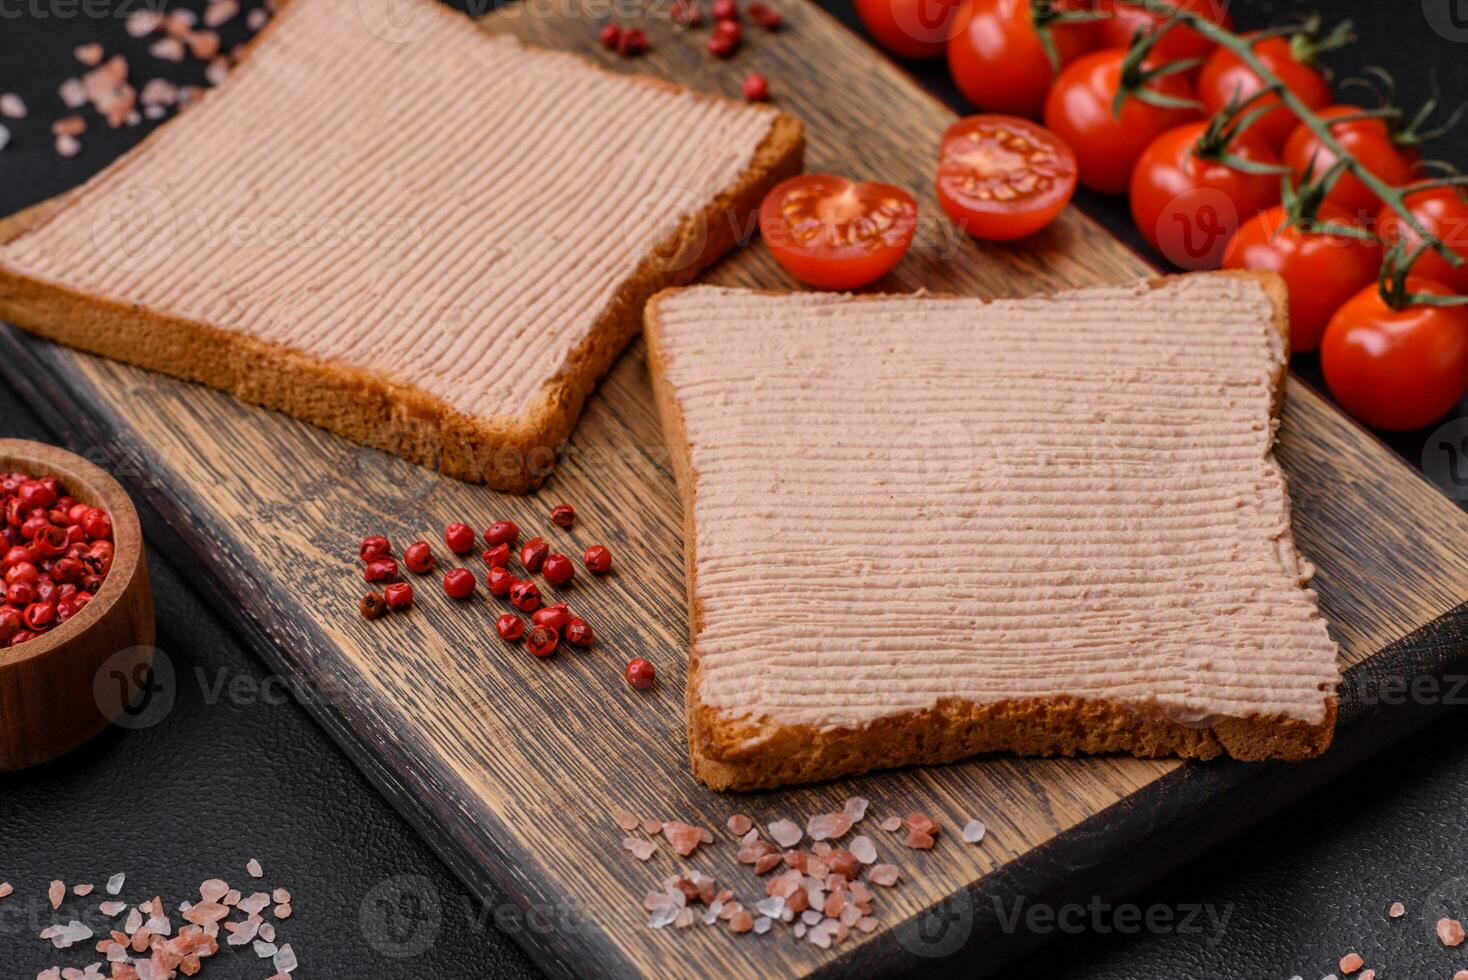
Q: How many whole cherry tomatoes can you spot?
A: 10